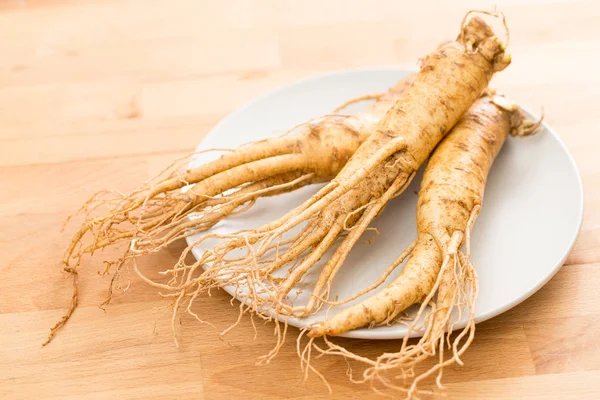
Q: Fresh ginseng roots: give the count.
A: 3